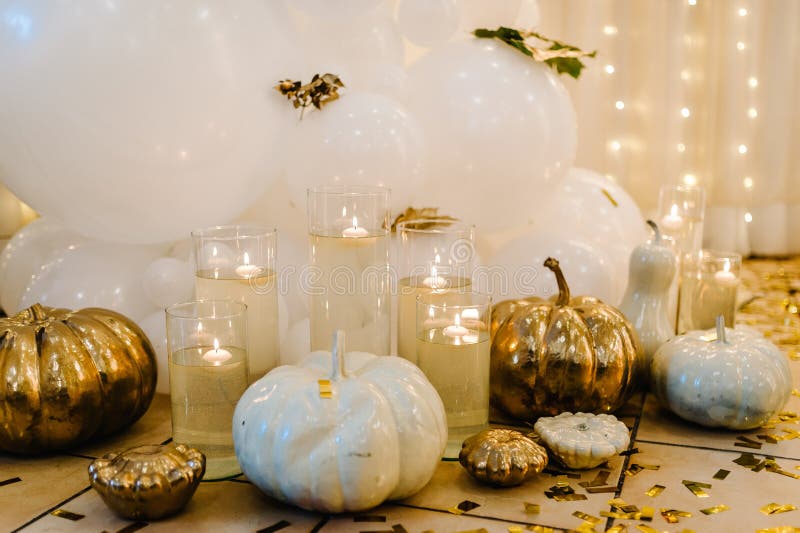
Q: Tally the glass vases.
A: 7